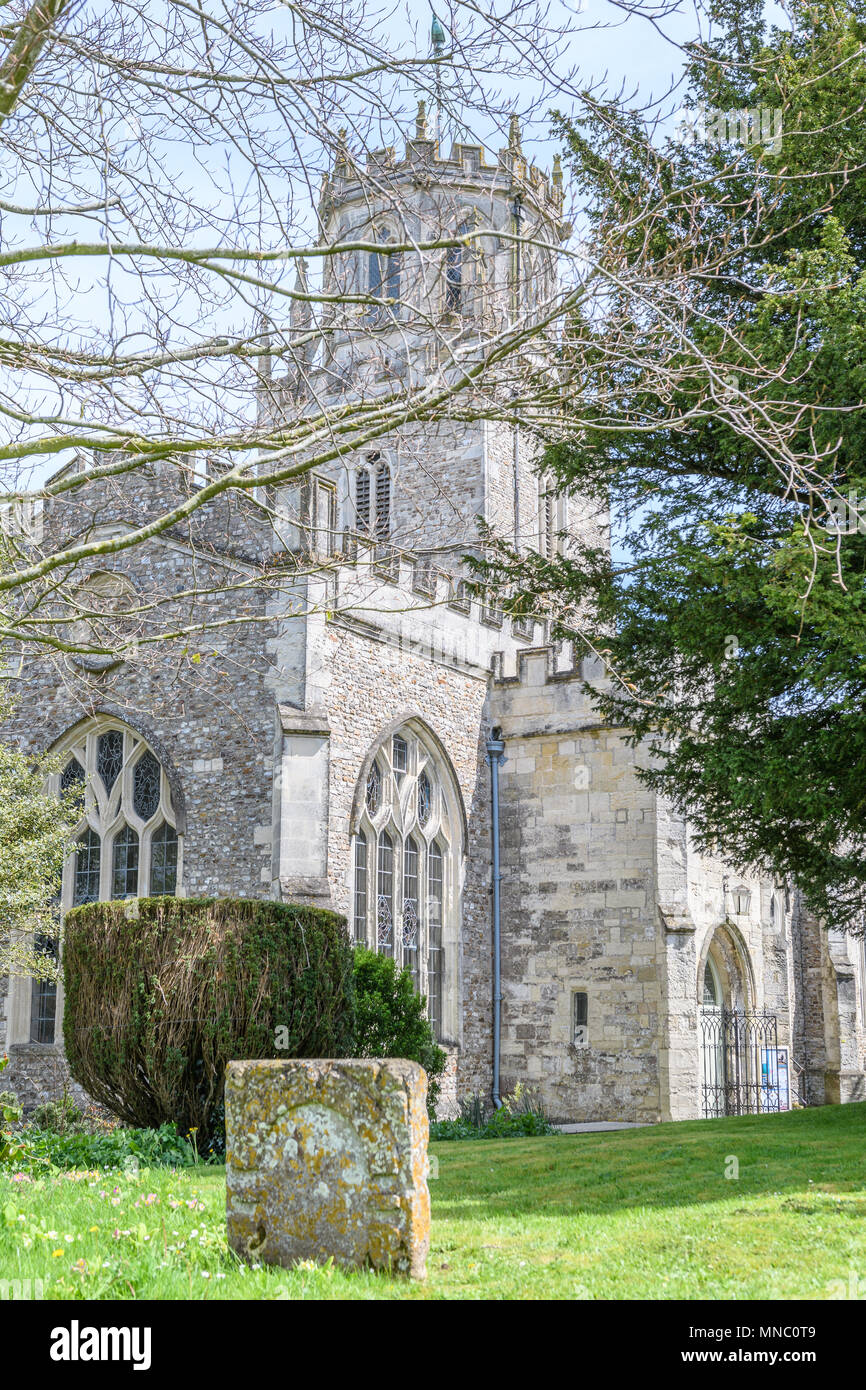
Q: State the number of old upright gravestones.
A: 1